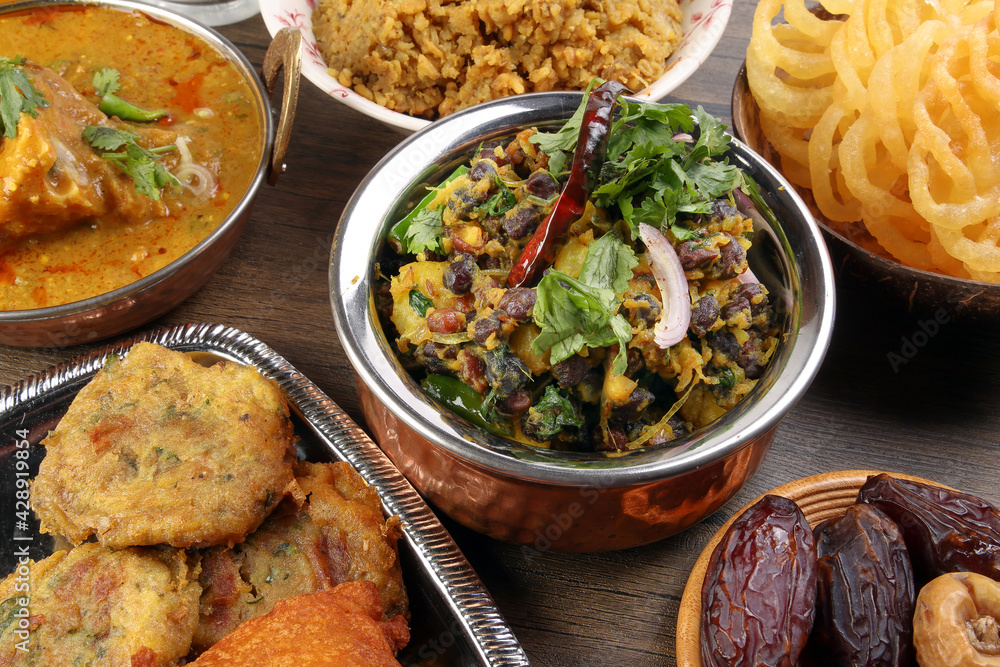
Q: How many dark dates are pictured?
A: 3